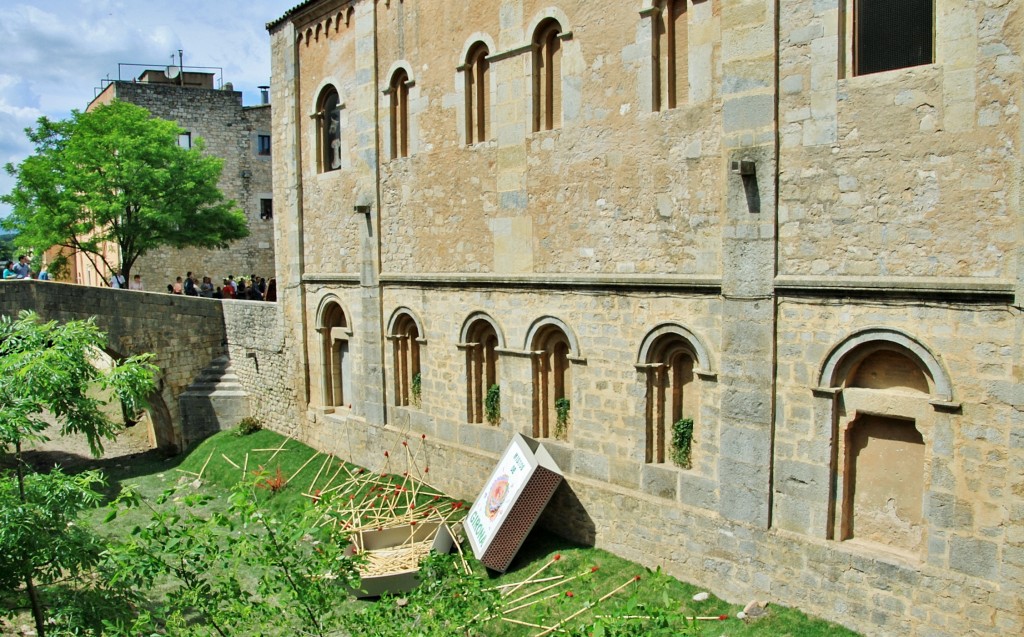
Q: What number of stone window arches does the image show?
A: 11